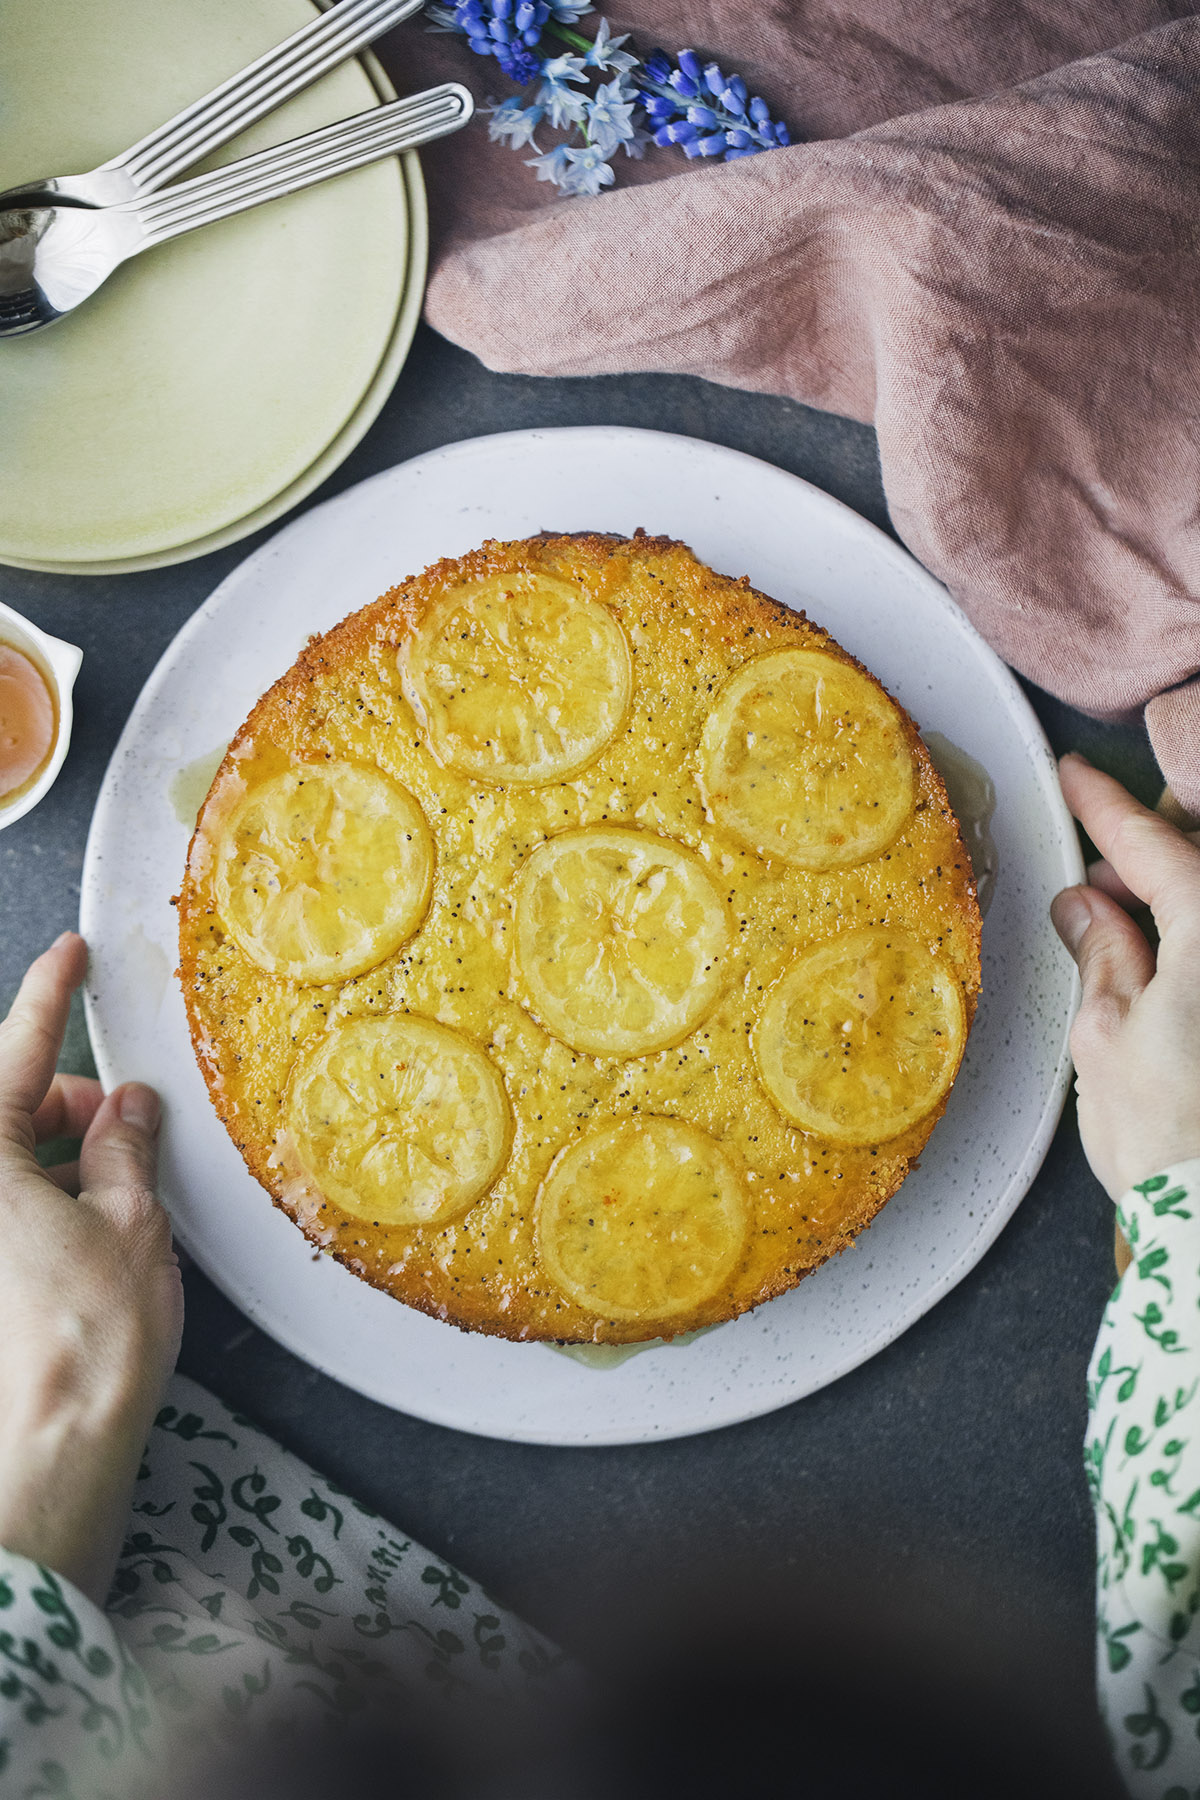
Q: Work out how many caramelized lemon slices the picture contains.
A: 7